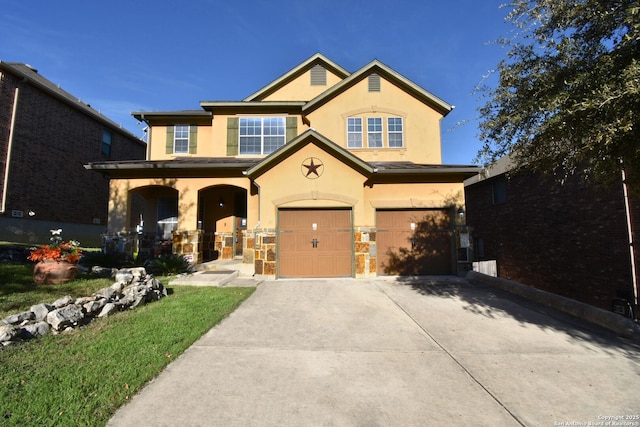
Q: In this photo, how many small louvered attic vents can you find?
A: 2